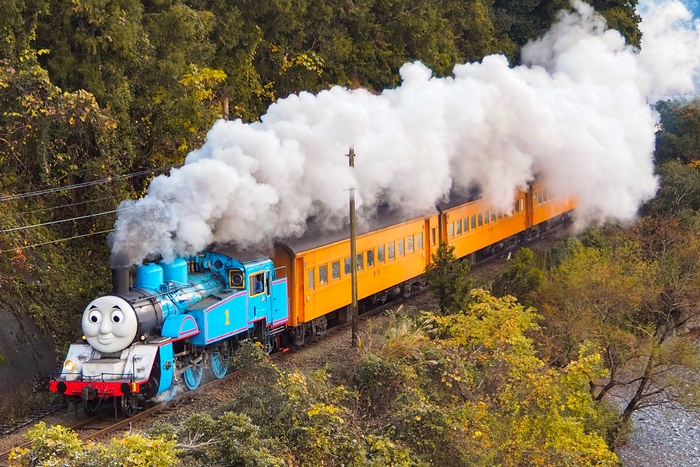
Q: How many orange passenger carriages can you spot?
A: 3